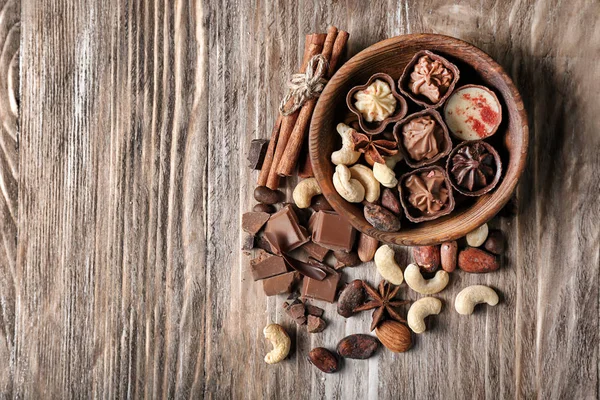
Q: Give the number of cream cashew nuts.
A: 11